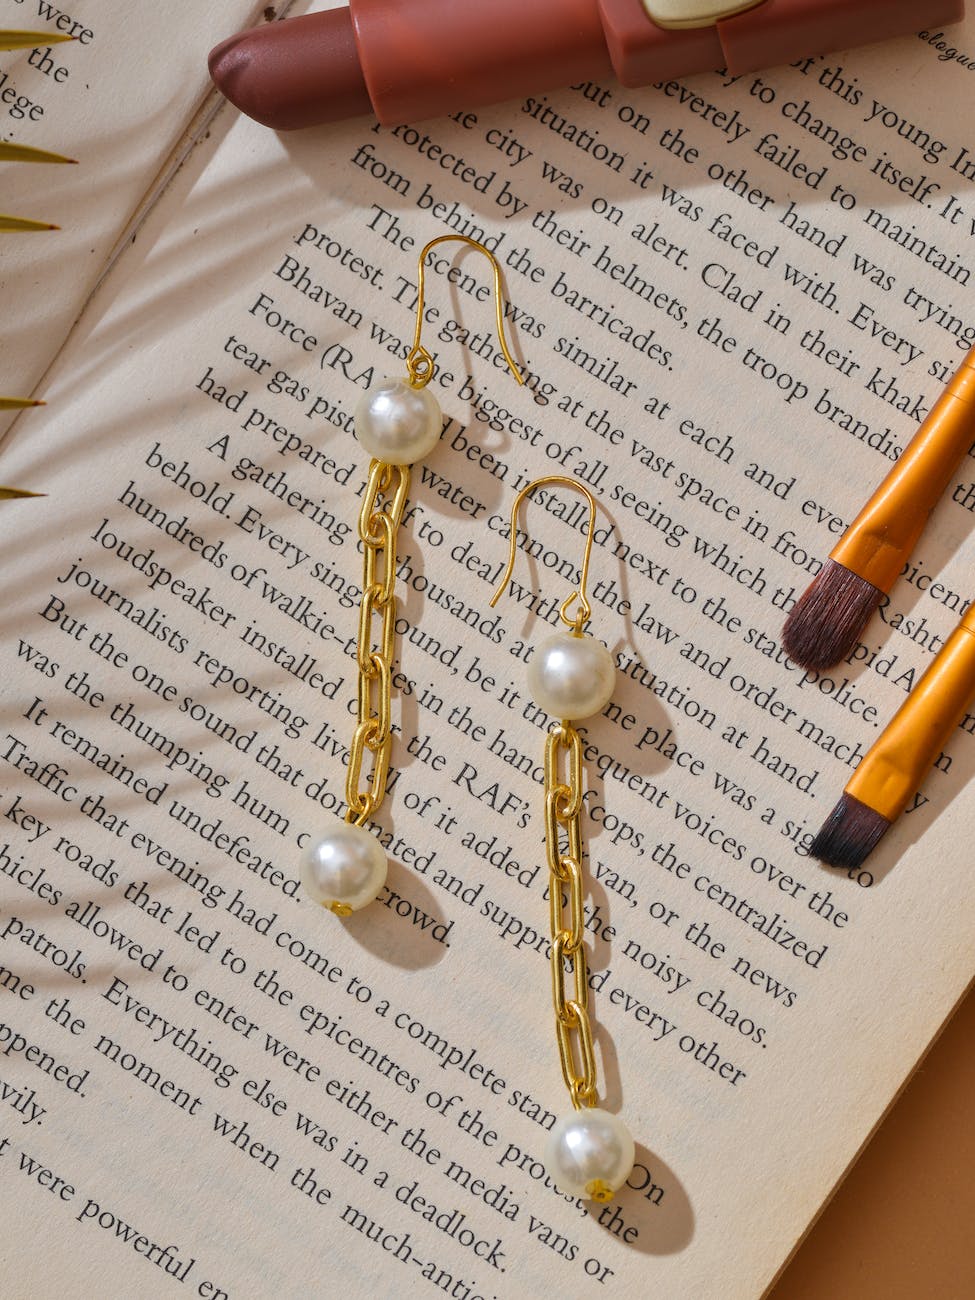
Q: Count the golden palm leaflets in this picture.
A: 5